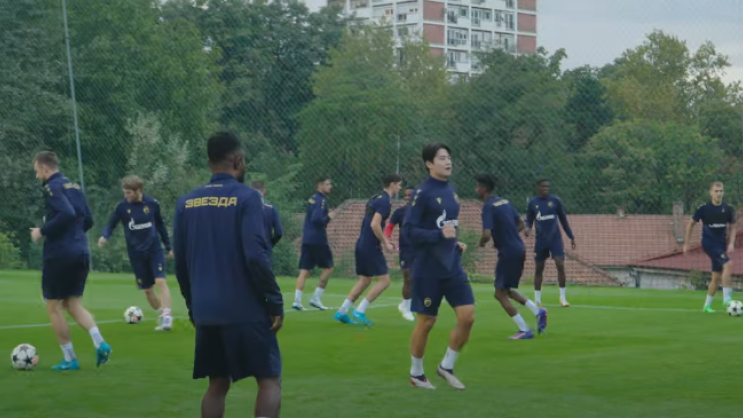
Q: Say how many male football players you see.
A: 11